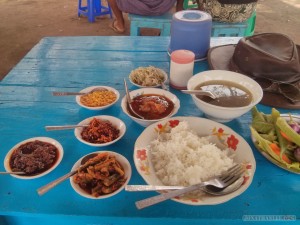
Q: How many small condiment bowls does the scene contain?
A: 6